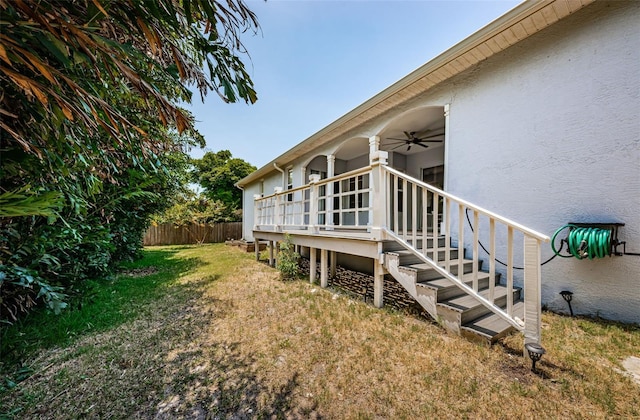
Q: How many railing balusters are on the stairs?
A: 11